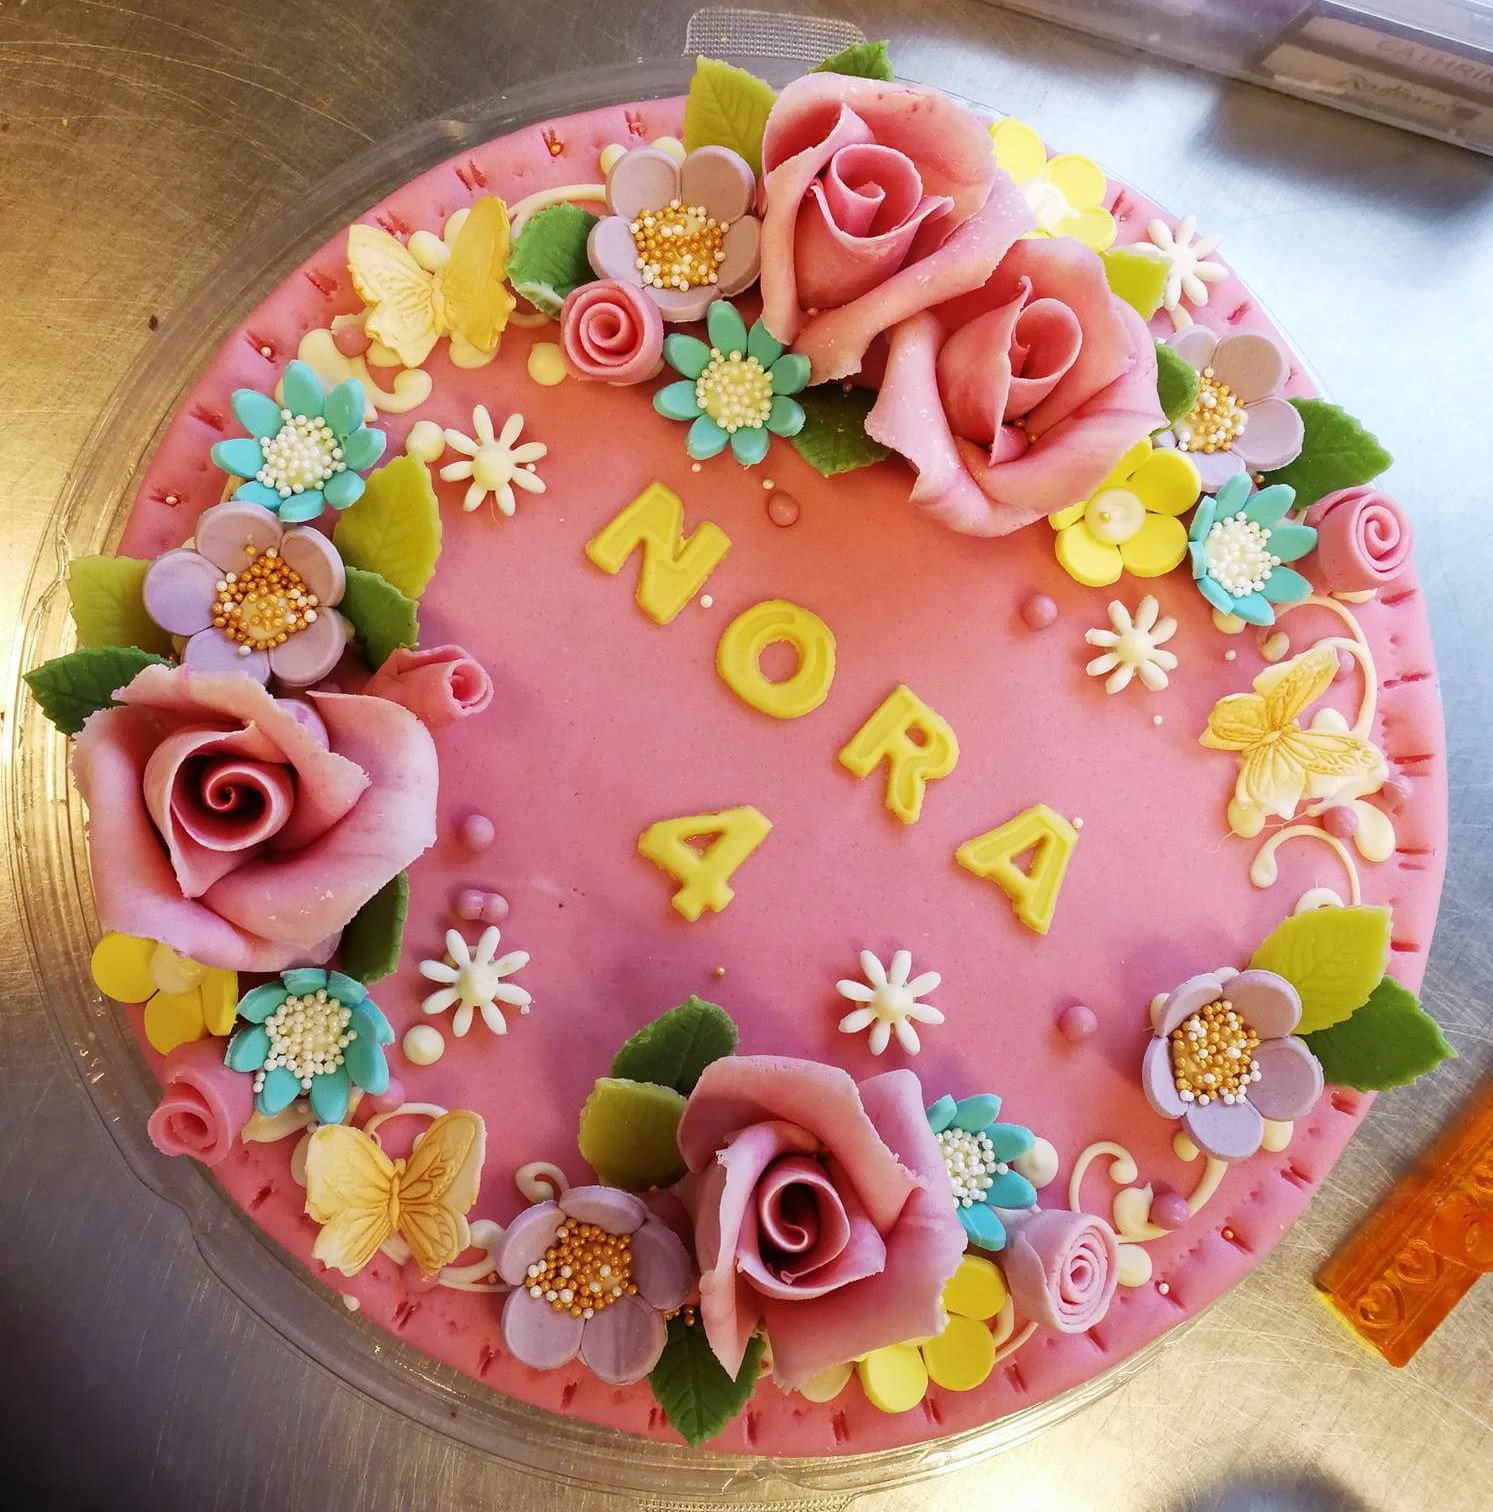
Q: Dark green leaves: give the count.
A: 11